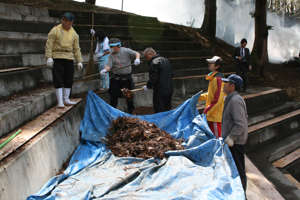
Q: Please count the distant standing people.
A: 1